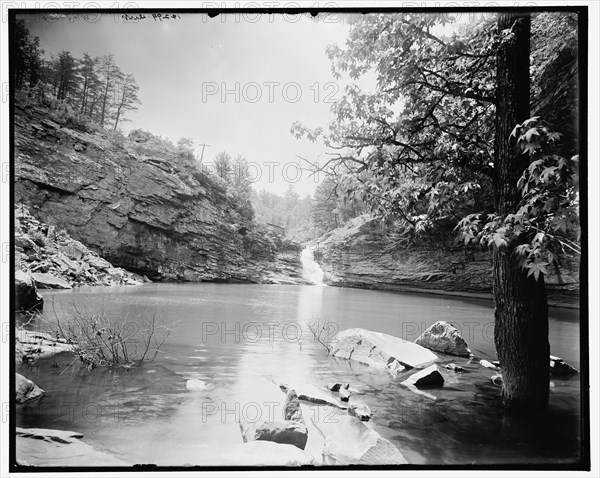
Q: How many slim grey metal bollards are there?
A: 0